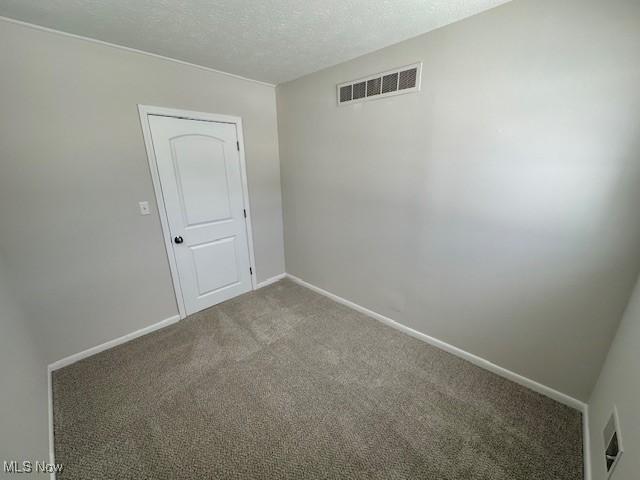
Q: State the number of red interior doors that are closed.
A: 0